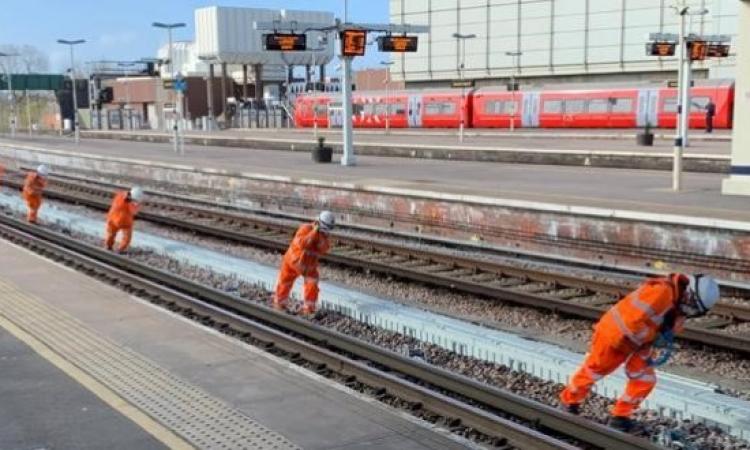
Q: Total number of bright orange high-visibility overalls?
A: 4